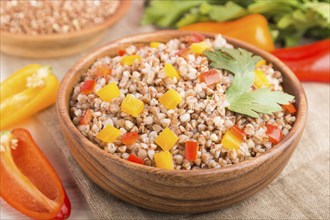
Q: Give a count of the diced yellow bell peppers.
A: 13